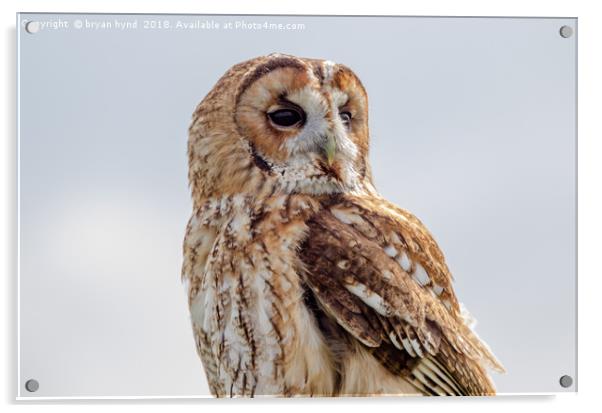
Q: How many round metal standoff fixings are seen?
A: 4